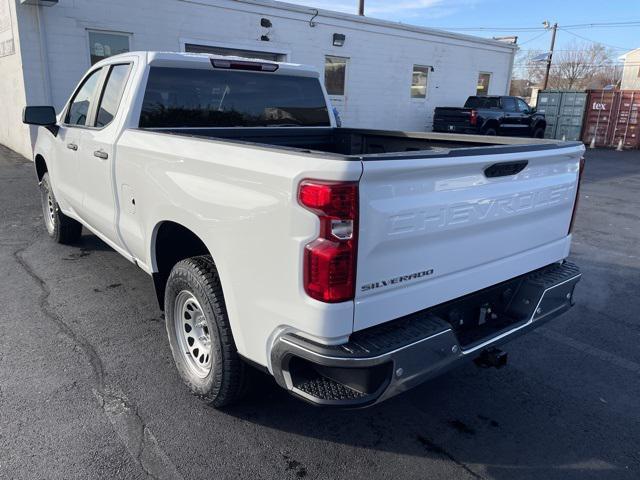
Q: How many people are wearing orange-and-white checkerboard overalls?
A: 0